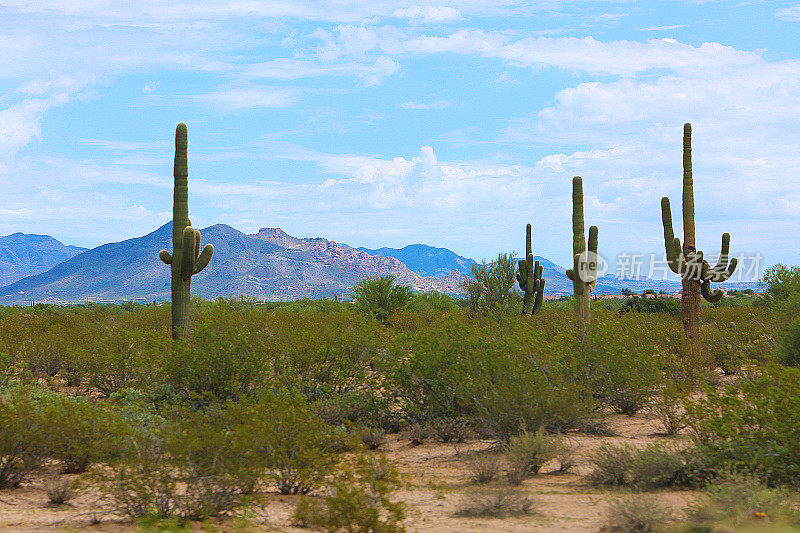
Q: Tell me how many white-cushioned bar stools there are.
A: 0